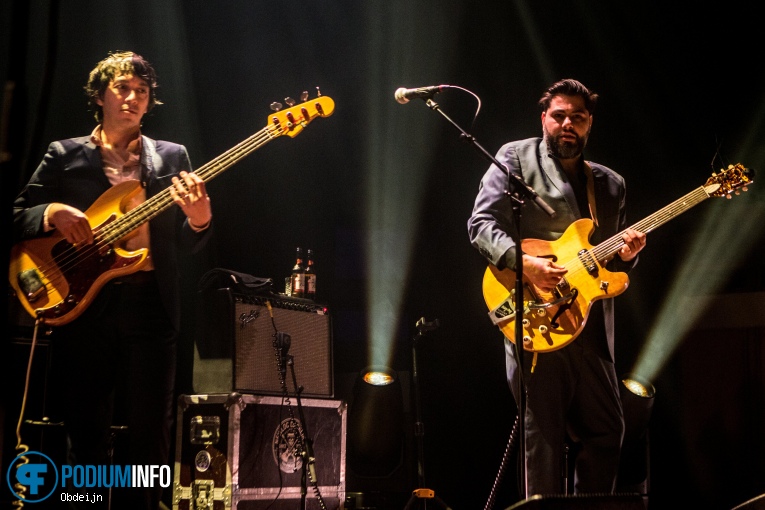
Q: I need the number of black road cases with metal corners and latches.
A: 1